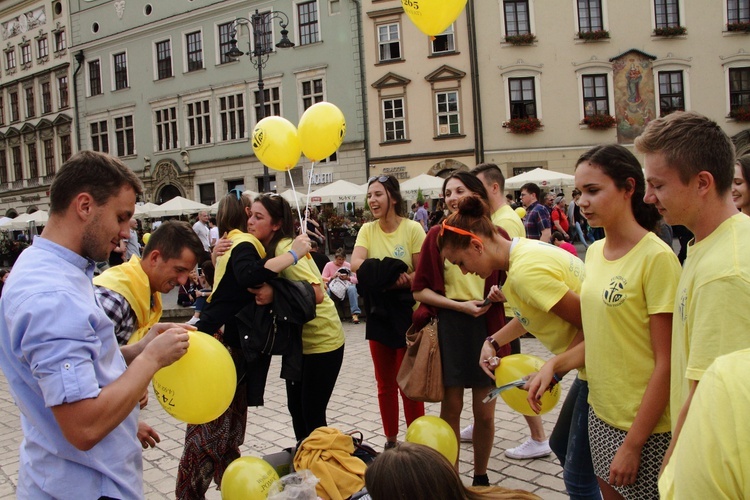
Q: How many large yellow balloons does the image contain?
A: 7